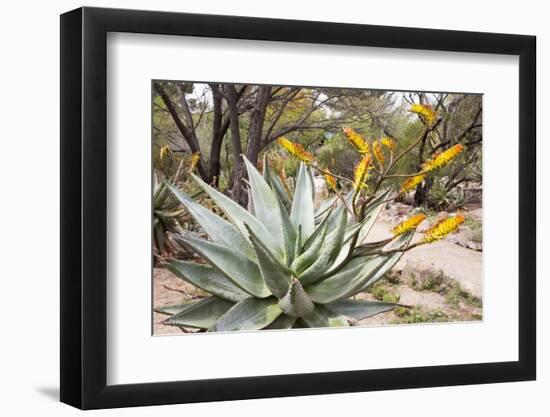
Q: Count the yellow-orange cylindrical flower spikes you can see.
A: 11